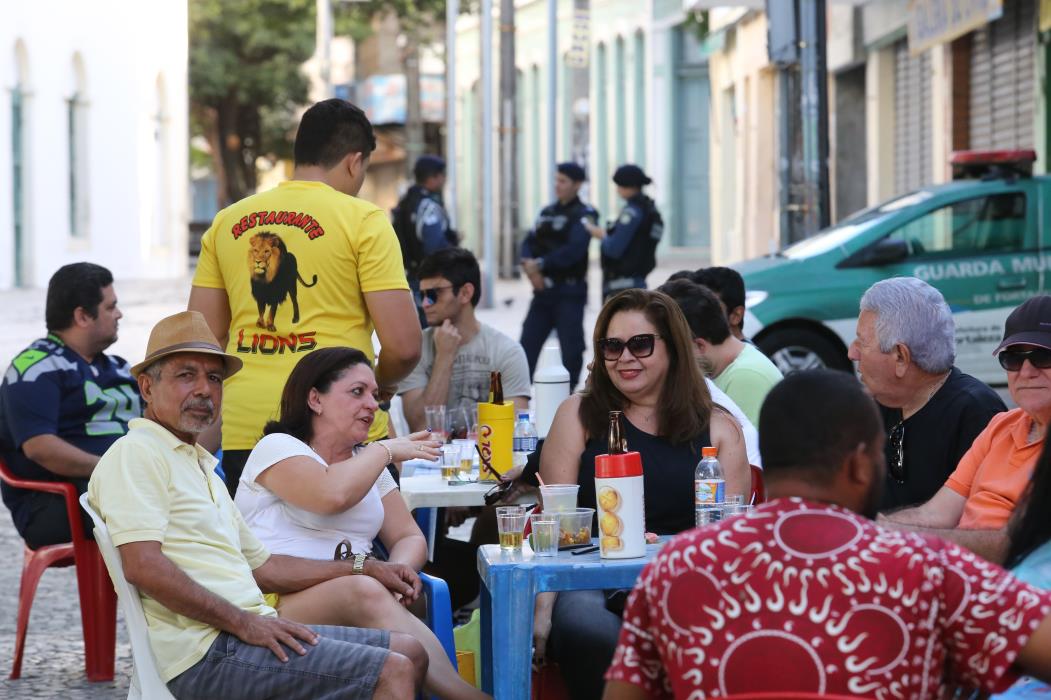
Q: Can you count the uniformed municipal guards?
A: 3